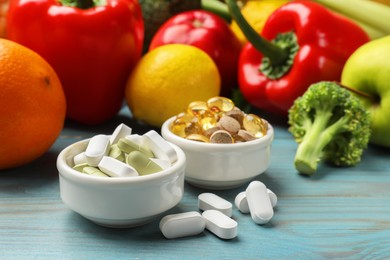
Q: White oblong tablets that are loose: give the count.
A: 5